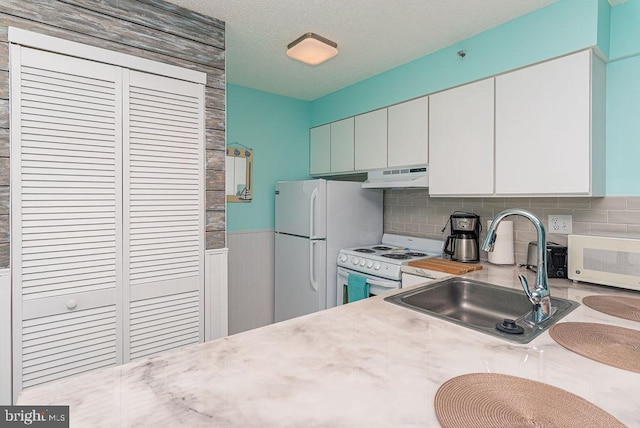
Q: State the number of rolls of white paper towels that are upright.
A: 1